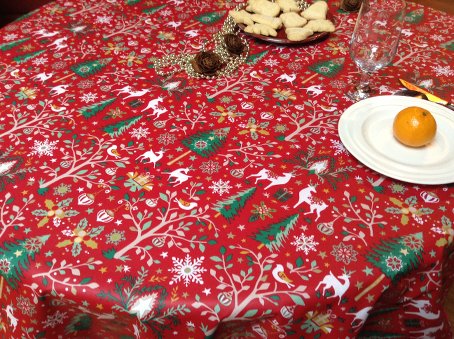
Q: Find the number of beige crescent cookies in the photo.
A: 1